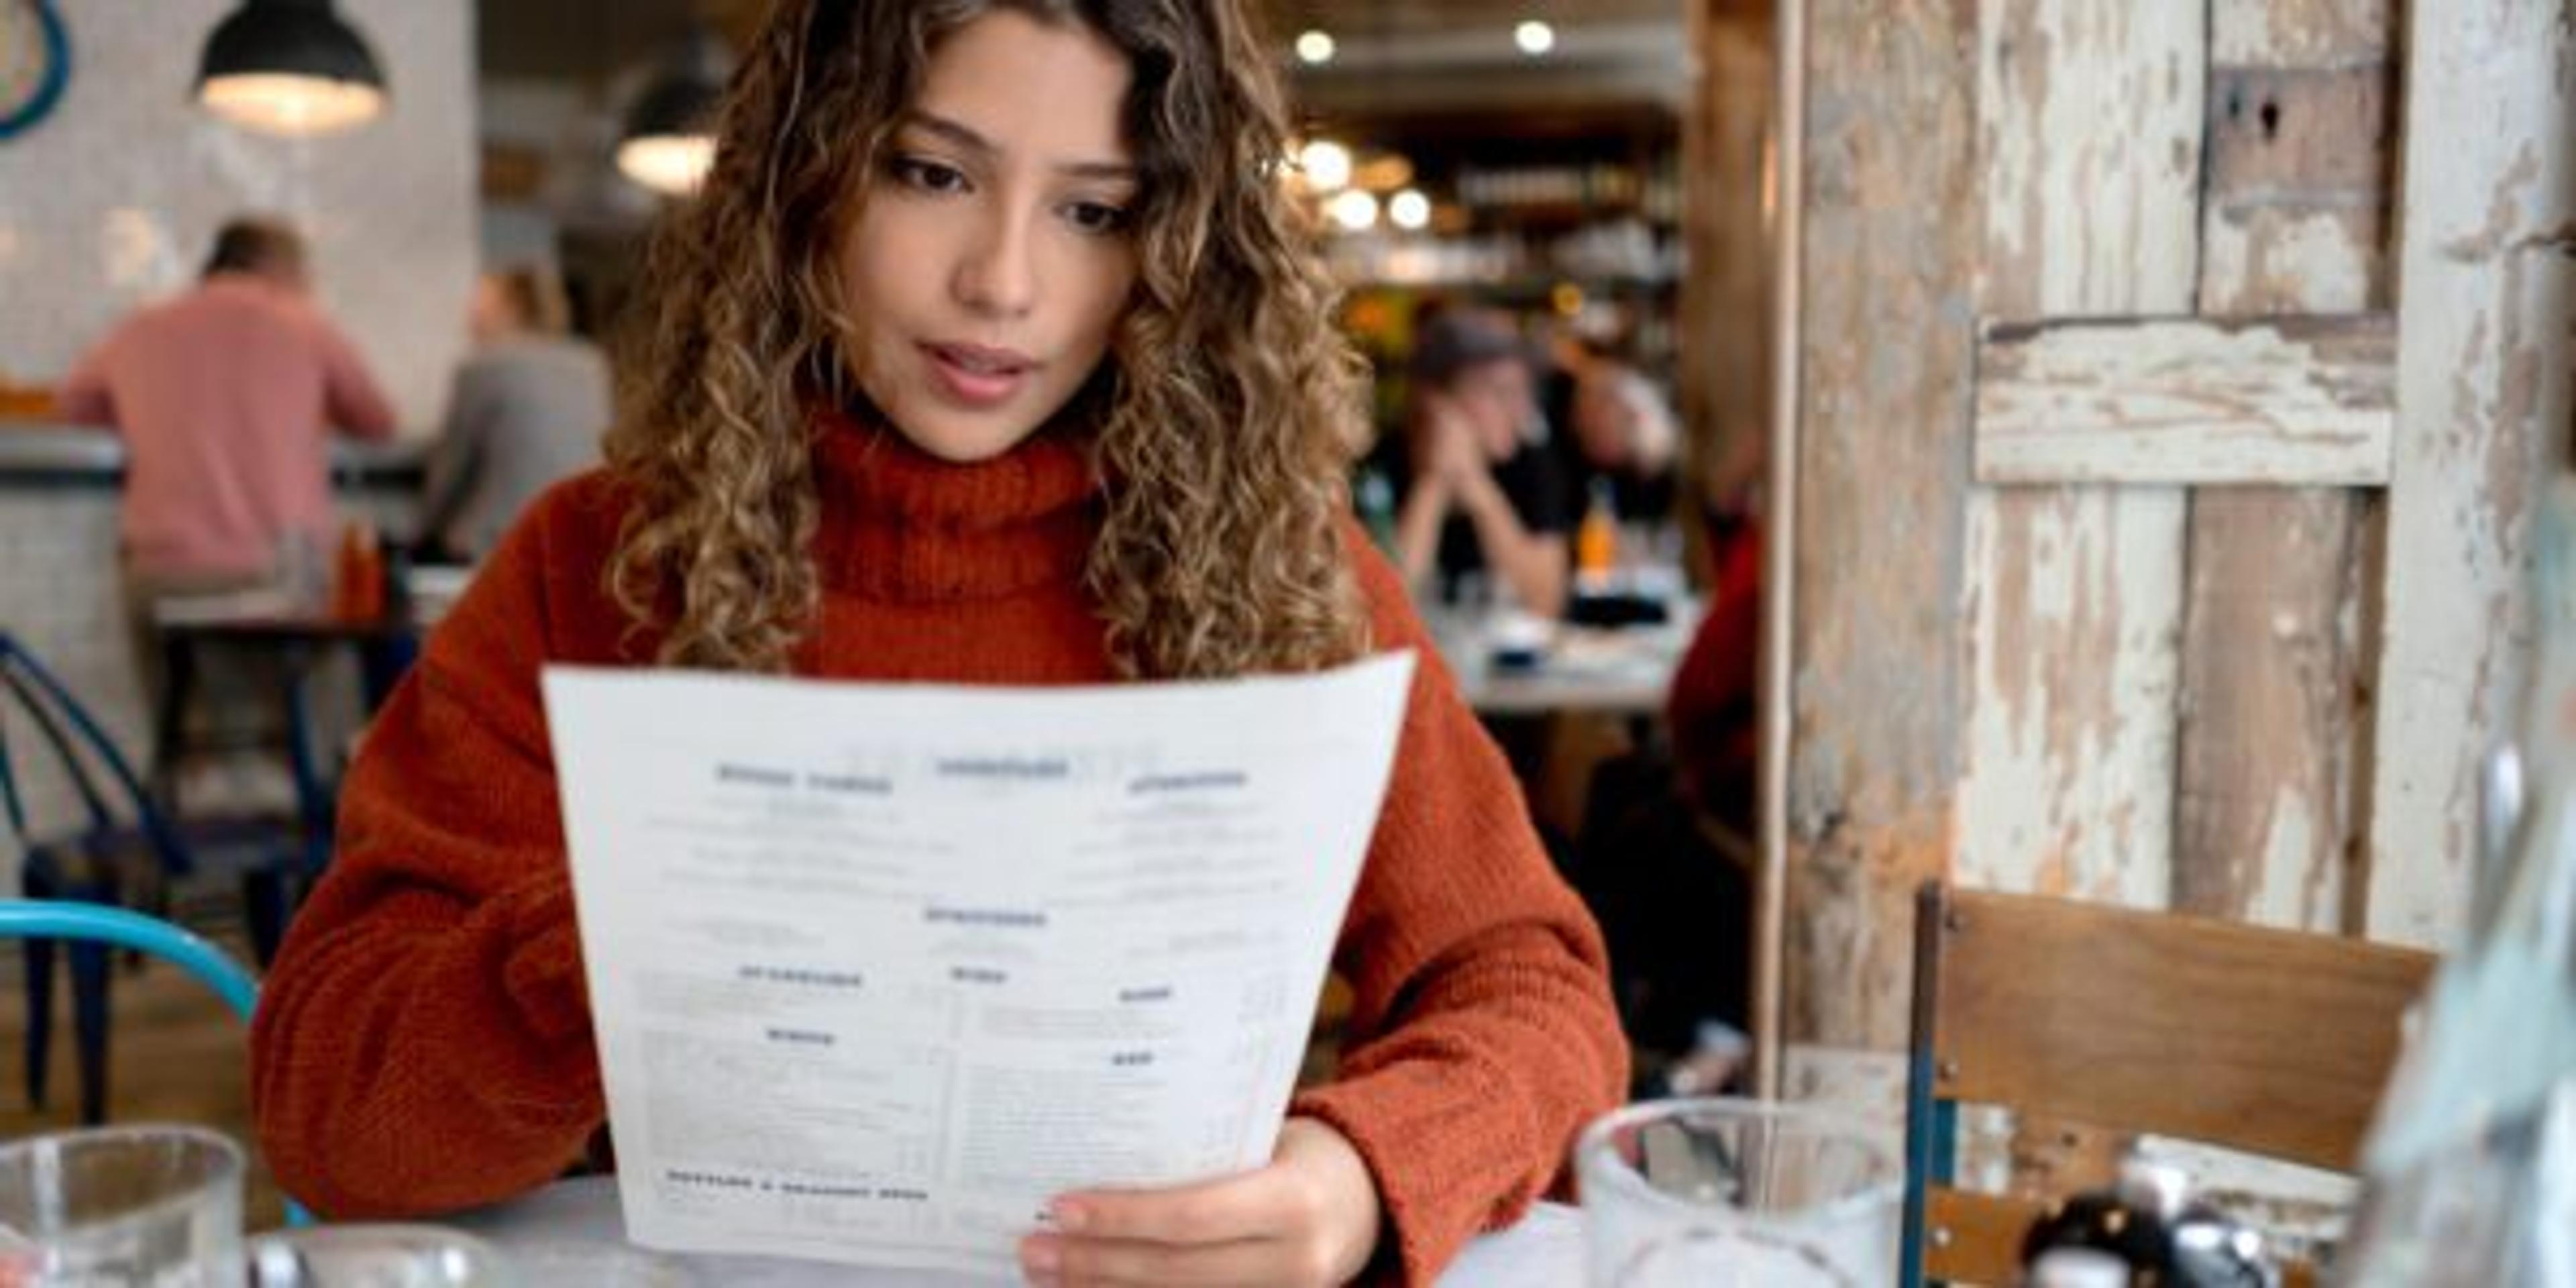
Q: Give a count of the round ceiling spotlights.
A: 2